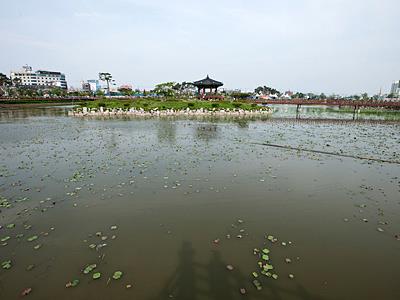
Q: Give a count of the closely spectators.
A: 2